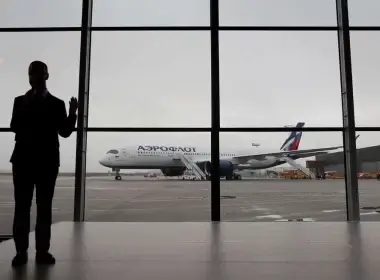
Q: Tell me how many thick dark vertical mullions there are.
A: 3